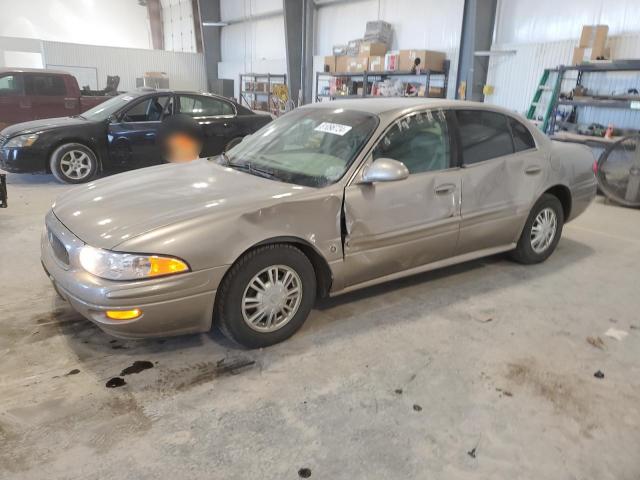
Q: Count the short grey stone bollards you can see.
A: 0